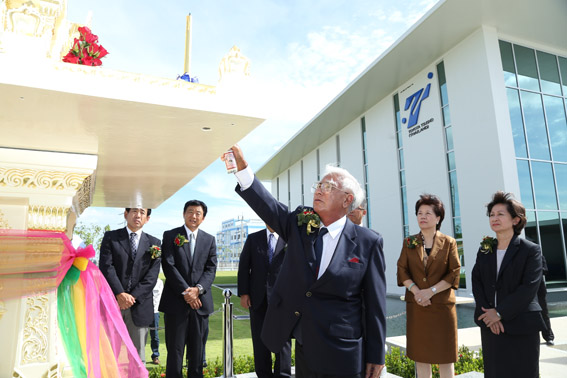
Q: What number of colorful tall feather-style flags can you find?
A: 0